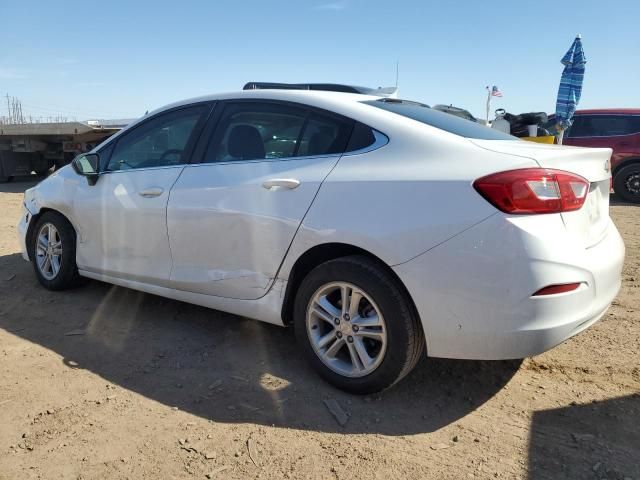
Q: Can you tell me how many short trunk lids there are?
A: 1